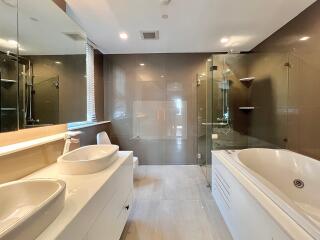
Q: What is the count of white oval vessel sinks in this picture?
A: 2